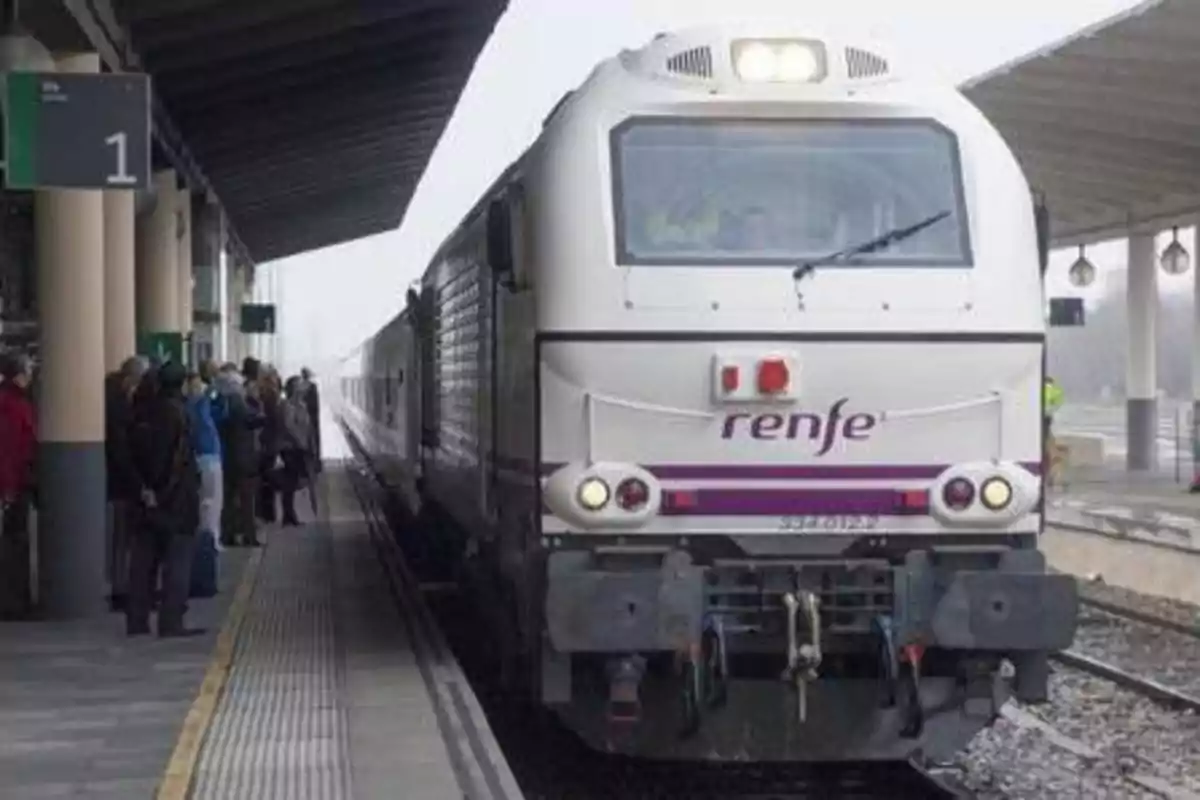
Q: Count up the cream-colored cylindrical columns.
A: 4